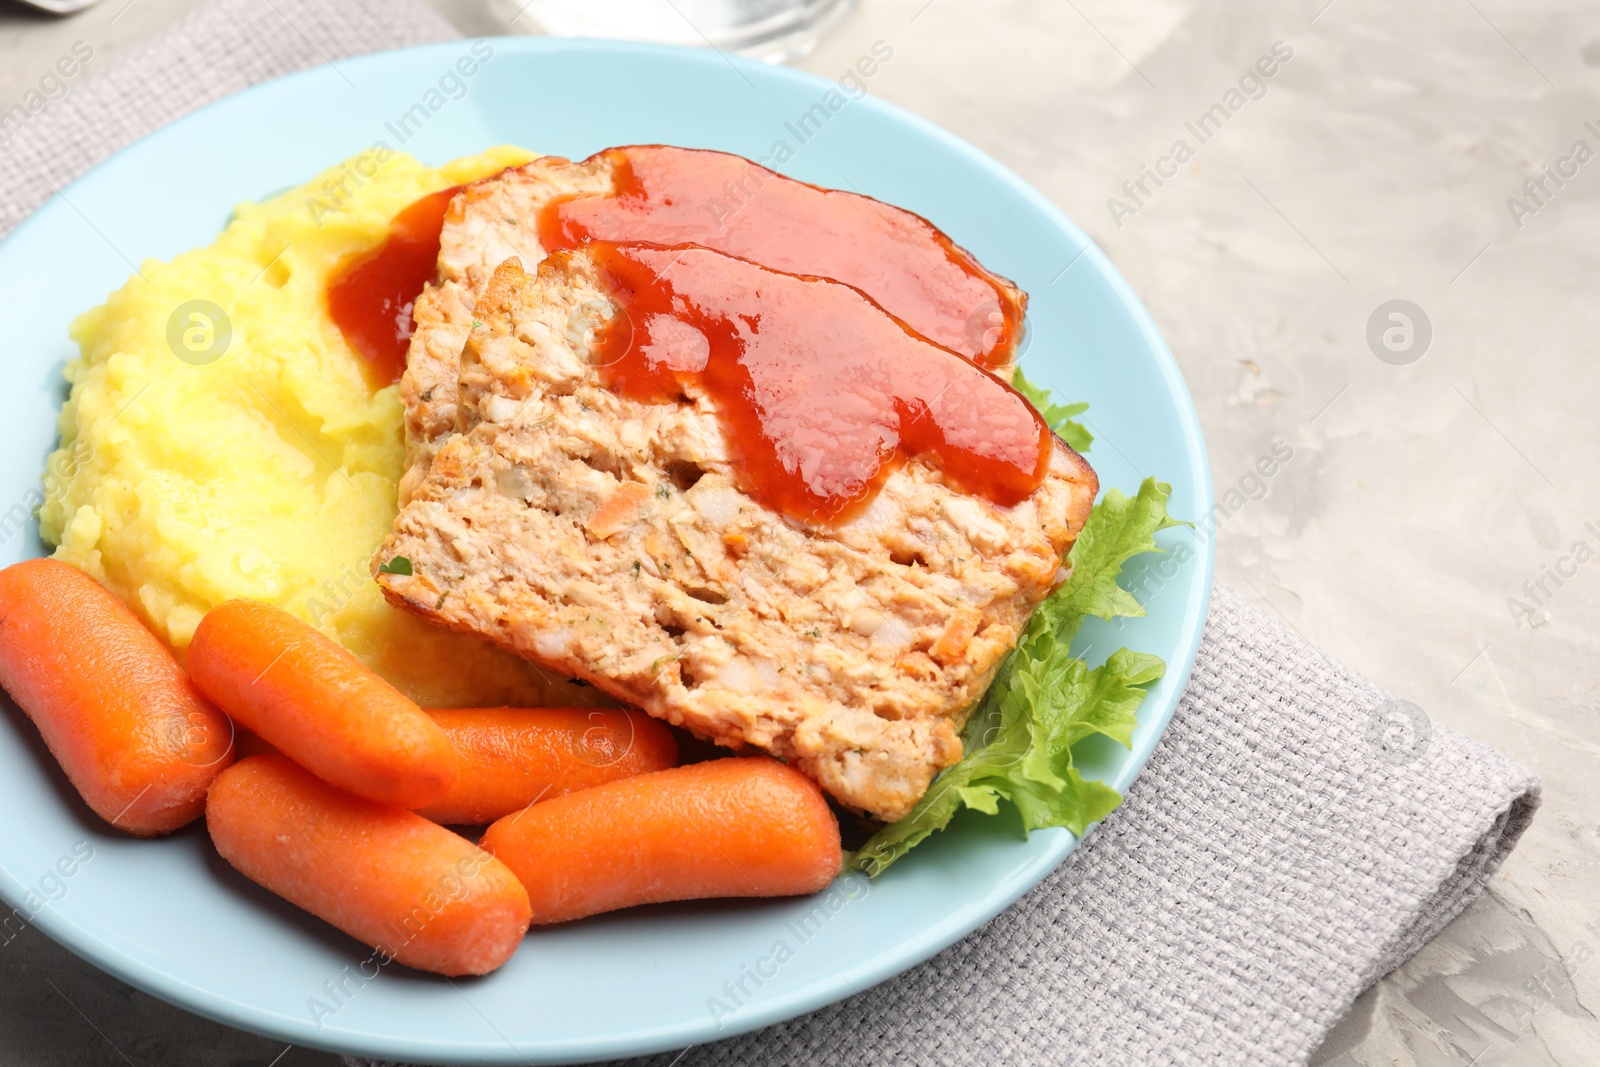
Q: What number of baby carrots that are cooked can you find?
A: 5